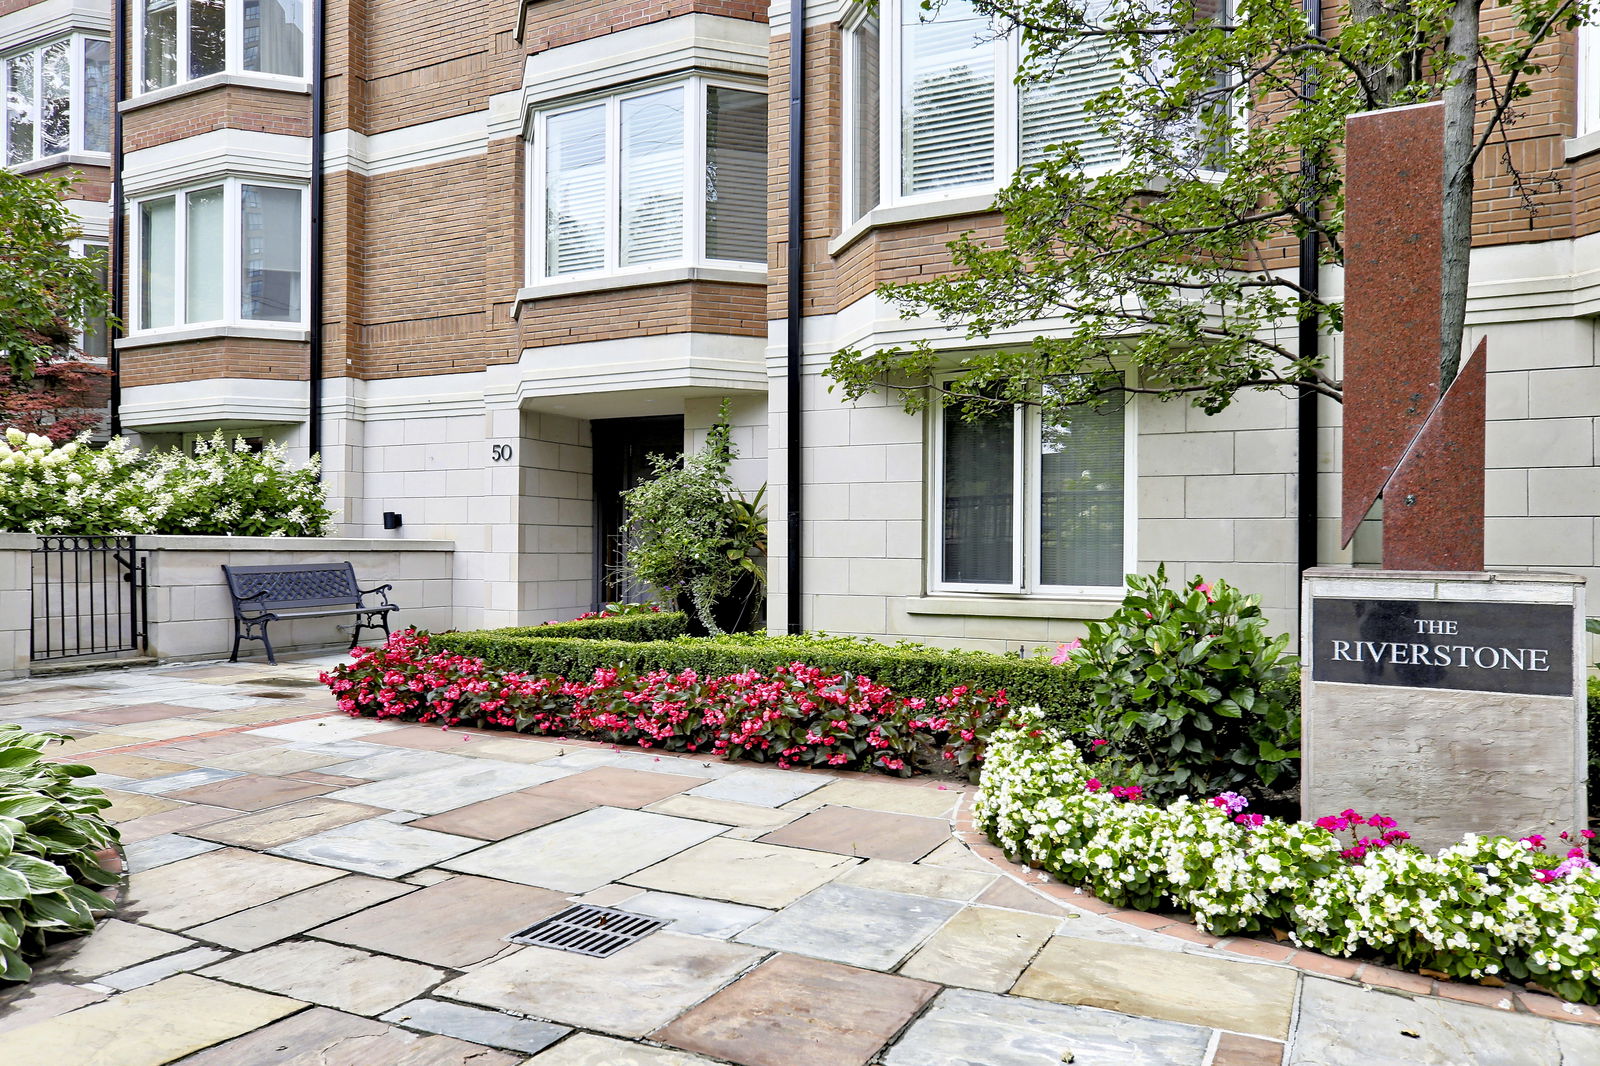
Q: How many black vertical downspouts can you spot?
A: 4